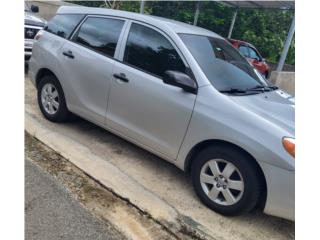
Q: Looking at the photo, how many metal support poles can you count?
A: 4